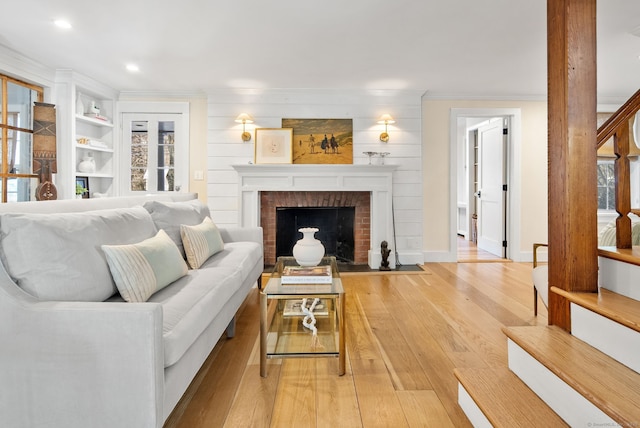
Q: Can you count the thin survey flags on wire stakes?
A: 0